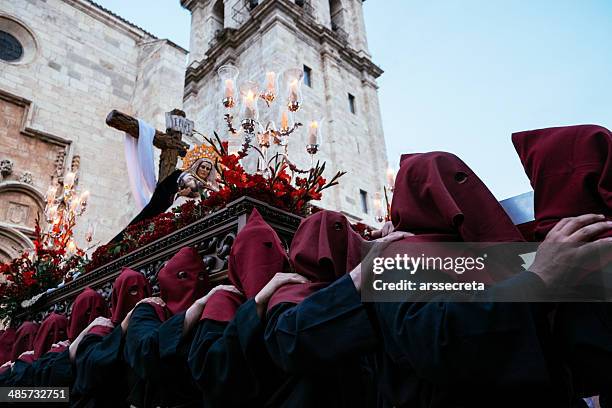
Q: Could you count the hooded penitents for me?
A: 10